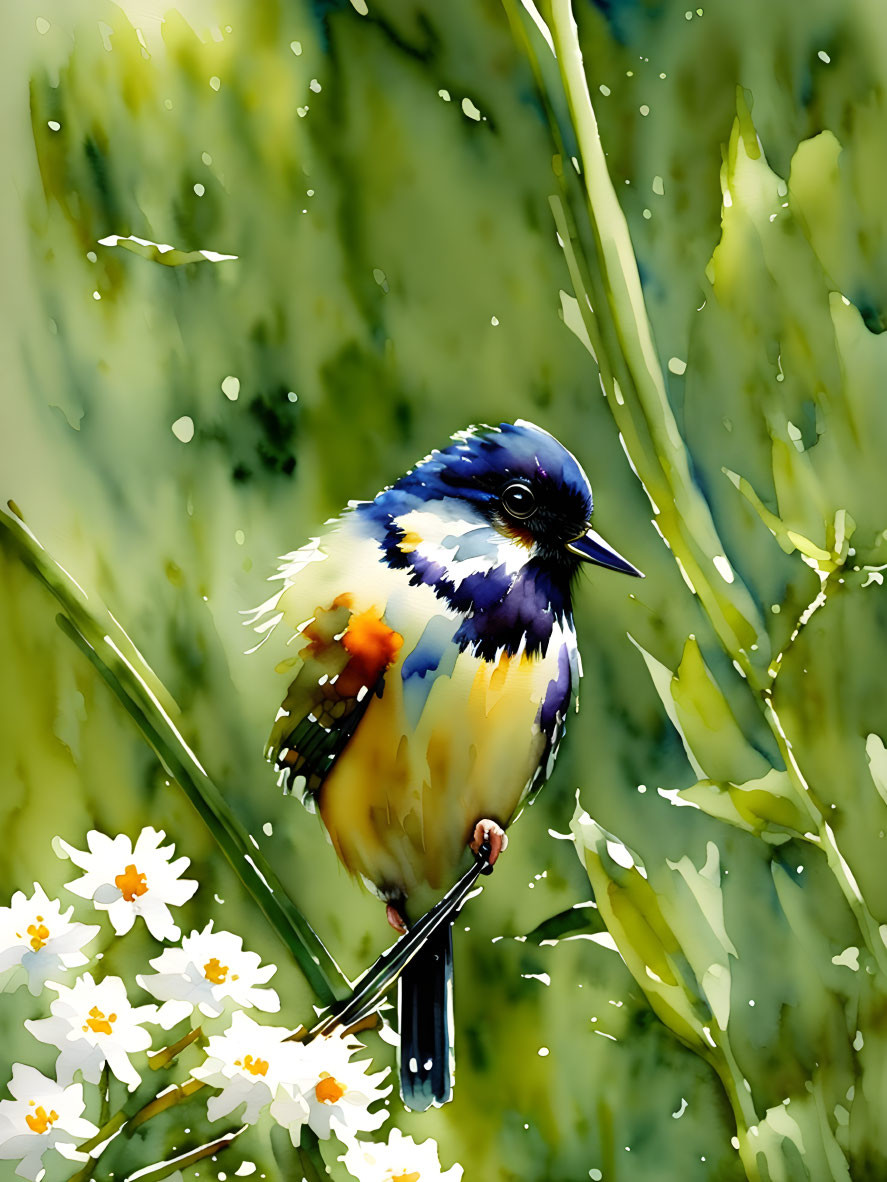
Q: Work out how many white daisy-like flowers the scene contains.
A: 8